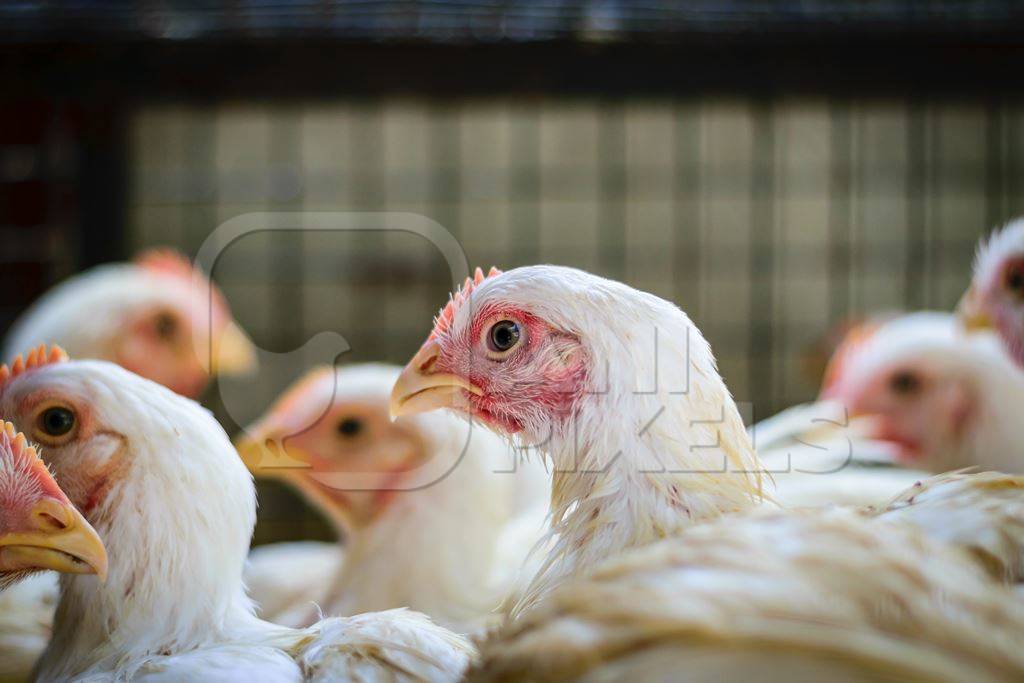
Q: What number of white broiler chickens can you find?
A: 7